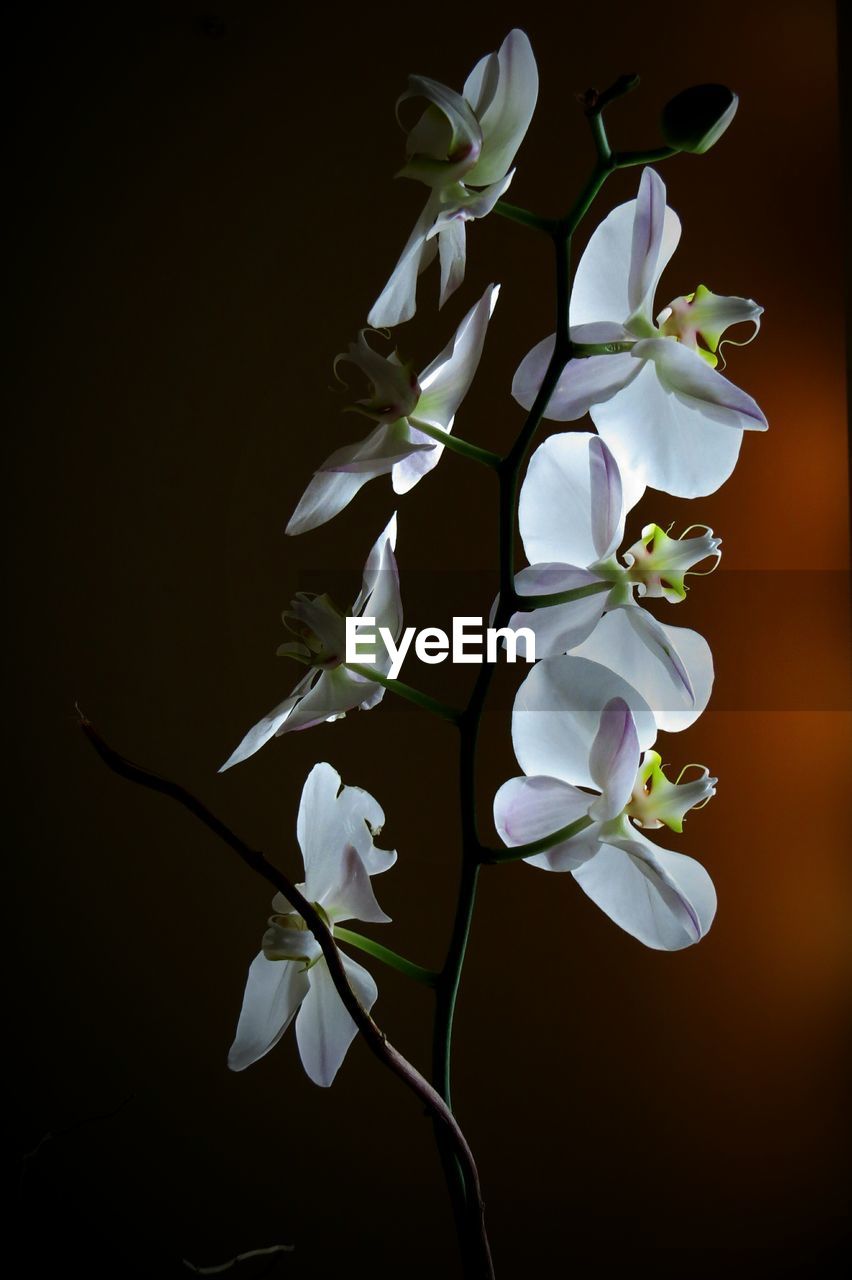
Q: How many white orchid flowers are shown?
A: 7